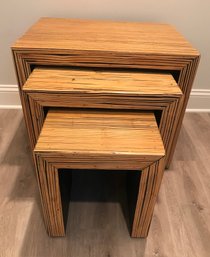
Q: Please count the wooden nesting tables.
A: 3